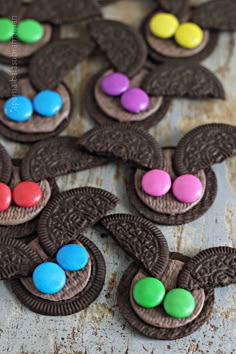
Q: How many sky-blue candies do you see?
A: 4